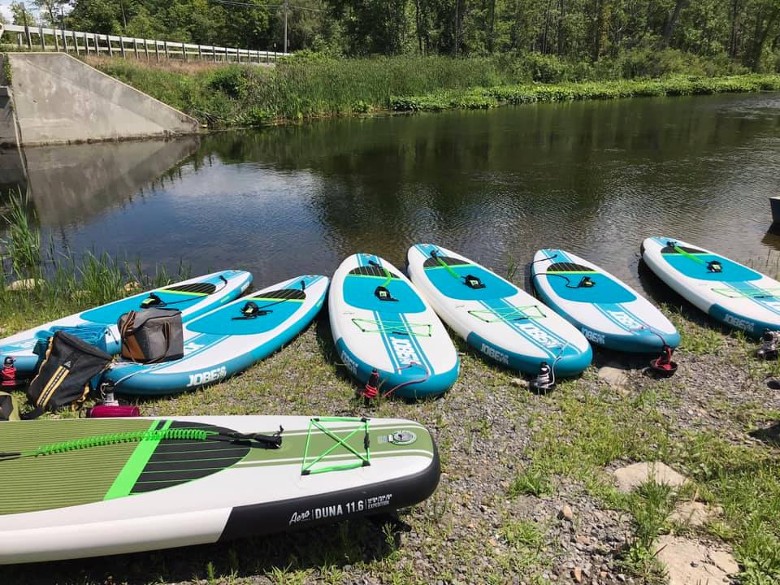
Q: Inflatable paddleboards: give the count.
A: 7